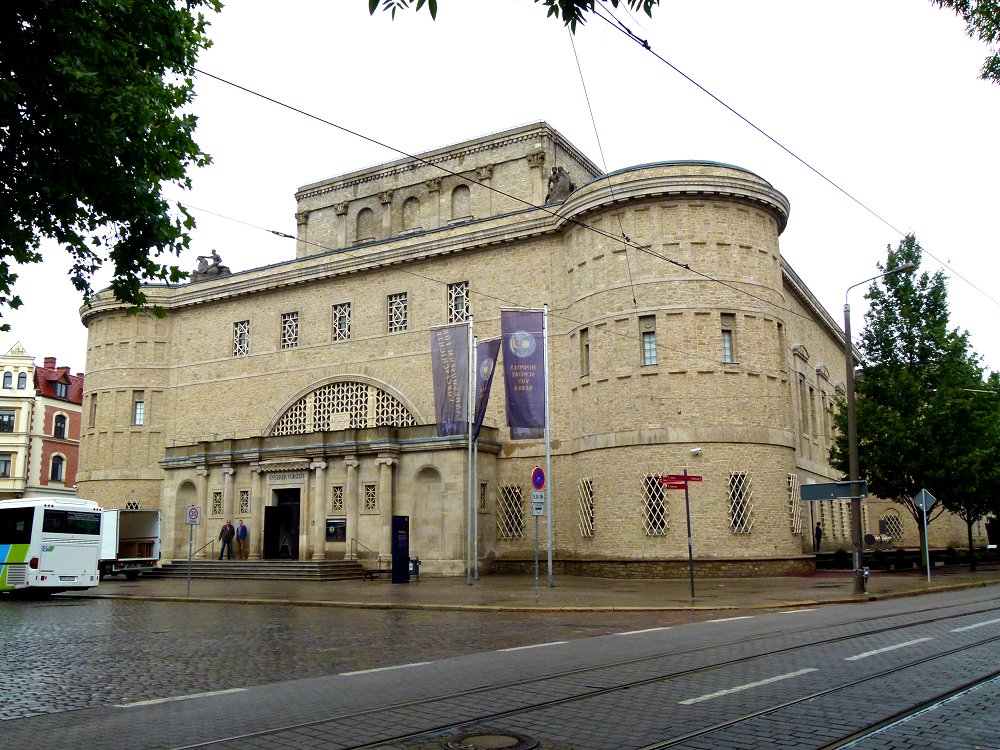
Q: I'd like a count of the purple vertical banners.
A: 3